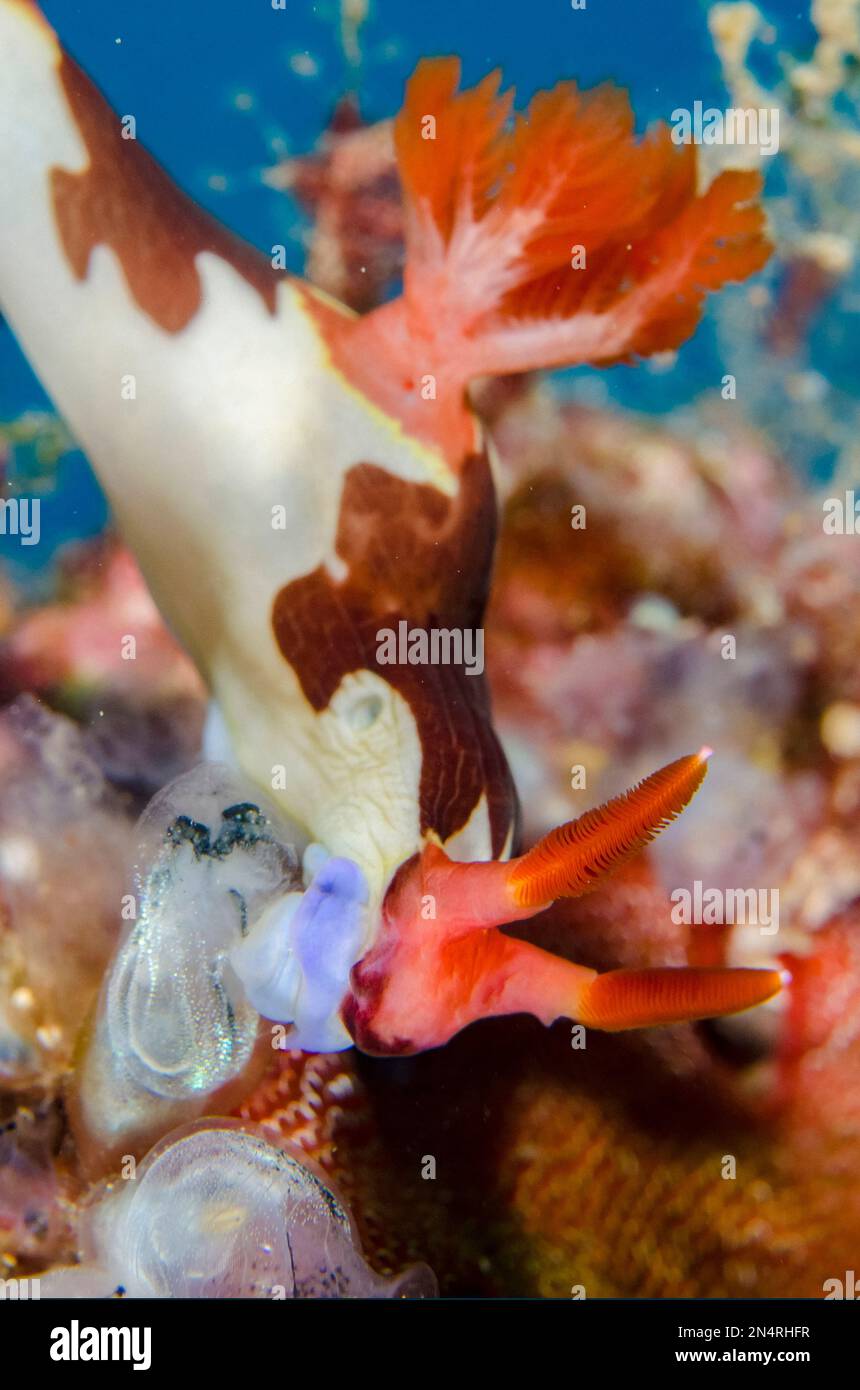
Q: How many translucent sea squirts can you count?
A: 2